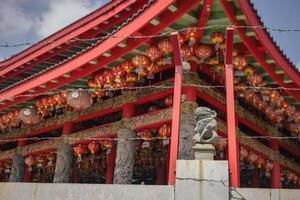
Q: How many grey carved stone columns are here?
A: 4